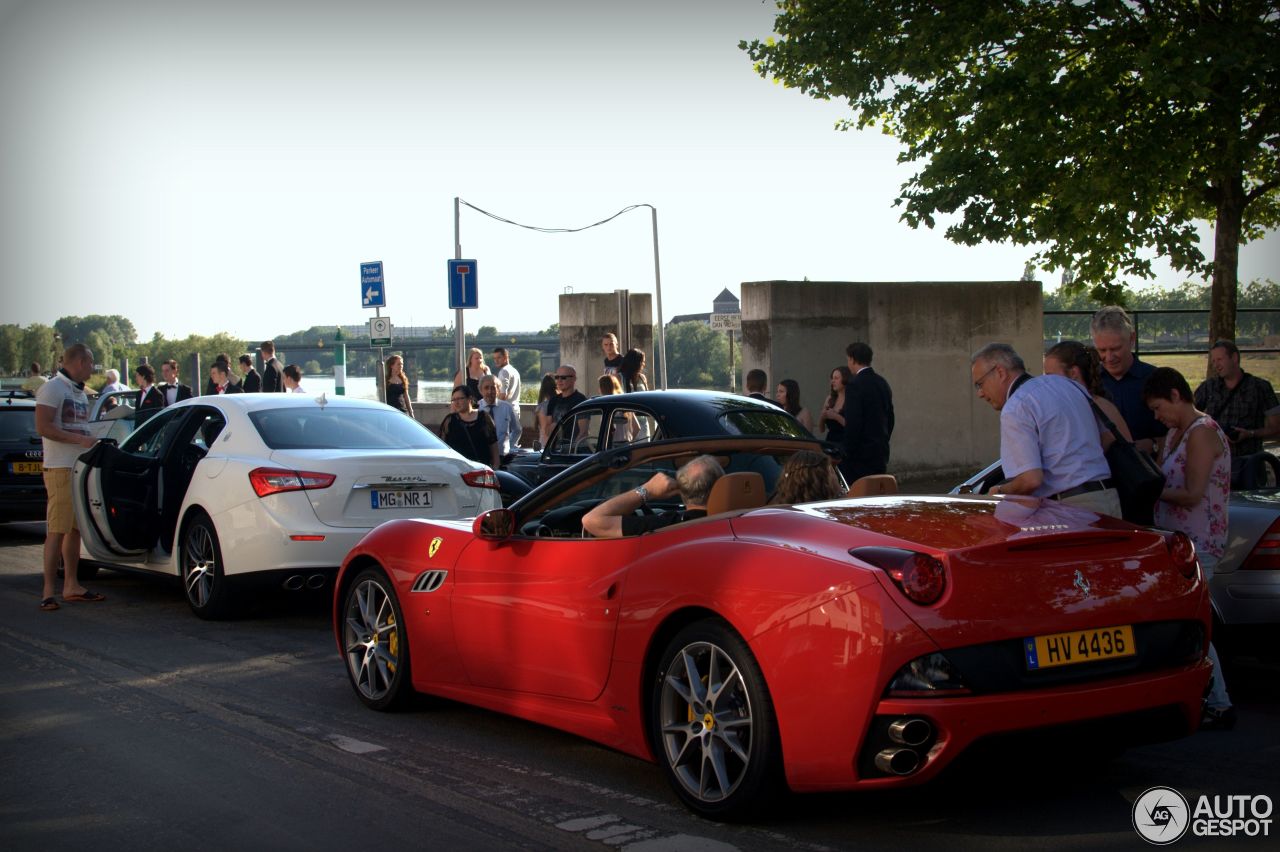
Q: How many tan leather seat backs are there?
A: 2